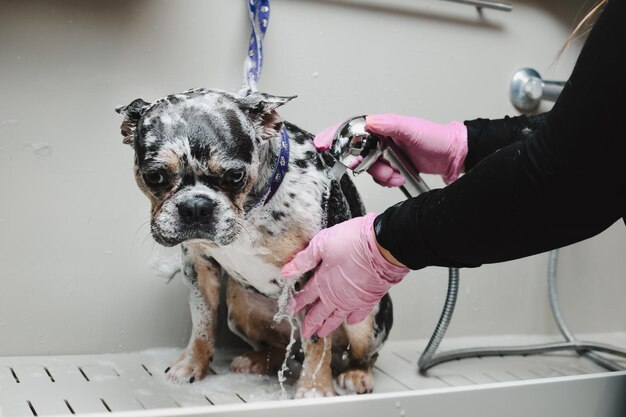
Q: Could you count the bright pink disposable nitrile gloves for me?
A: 2